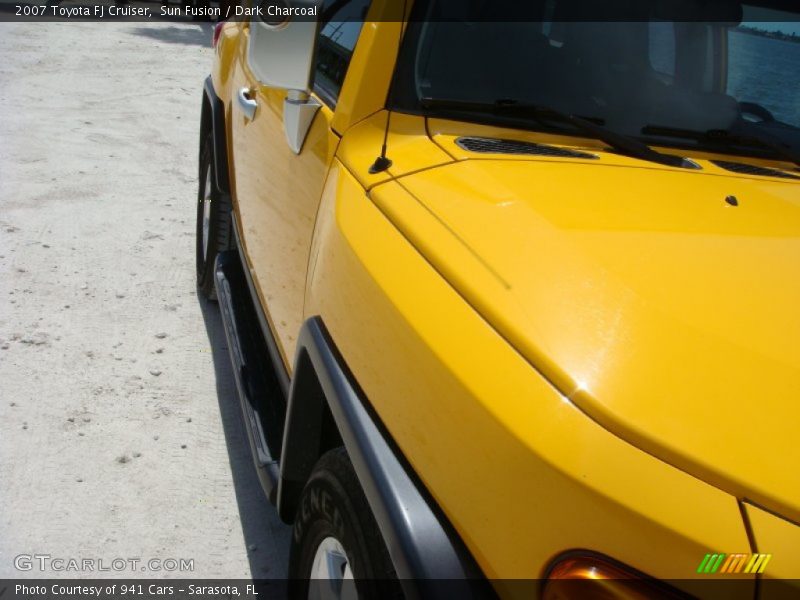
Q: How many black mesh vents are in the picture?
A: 2